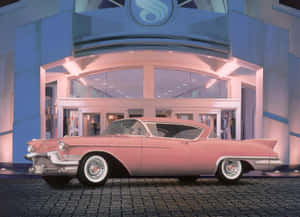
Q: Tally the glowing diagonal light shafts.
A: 2